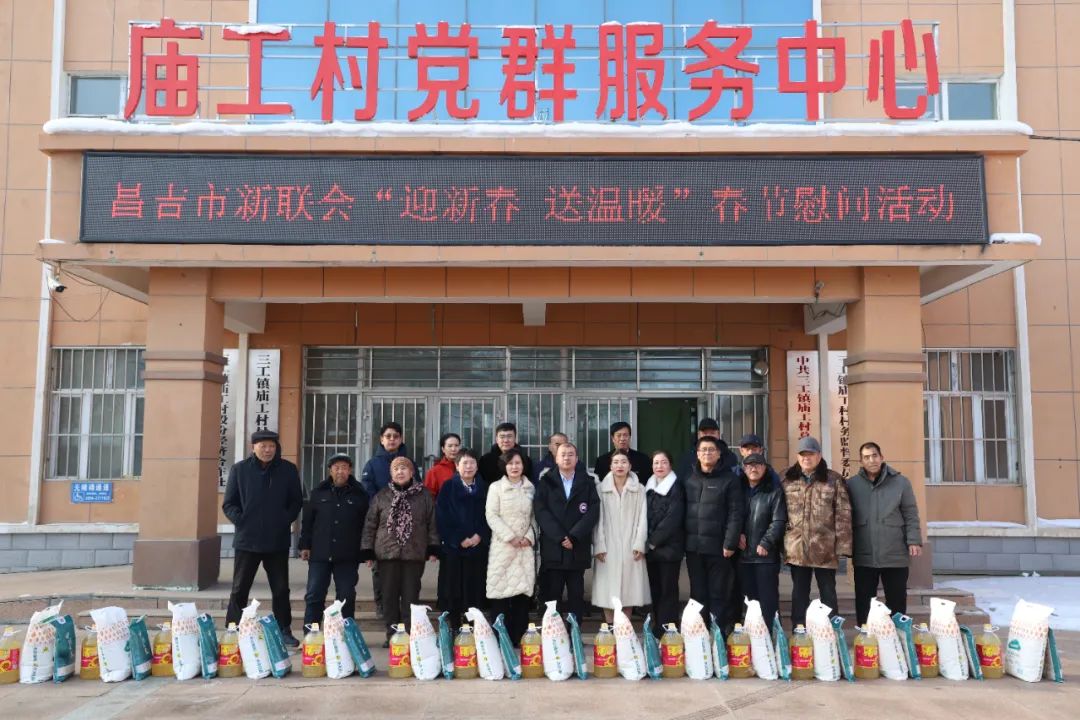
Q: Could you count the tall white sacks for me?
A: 15